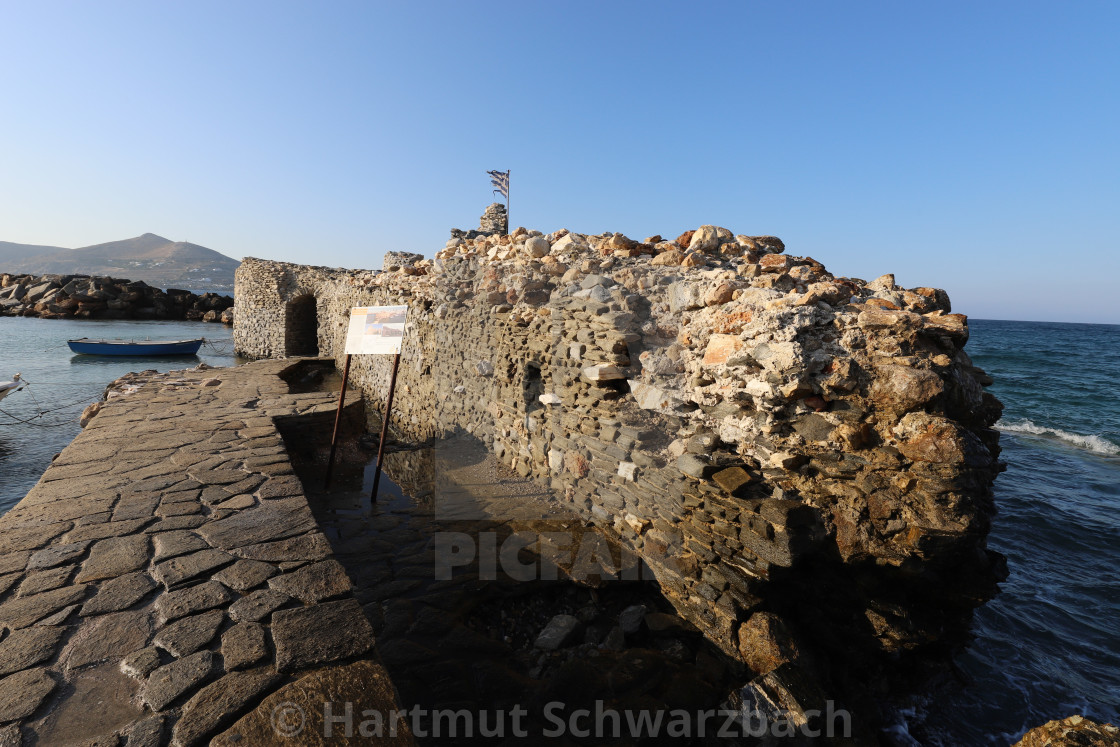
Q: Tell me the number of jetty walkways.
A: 1